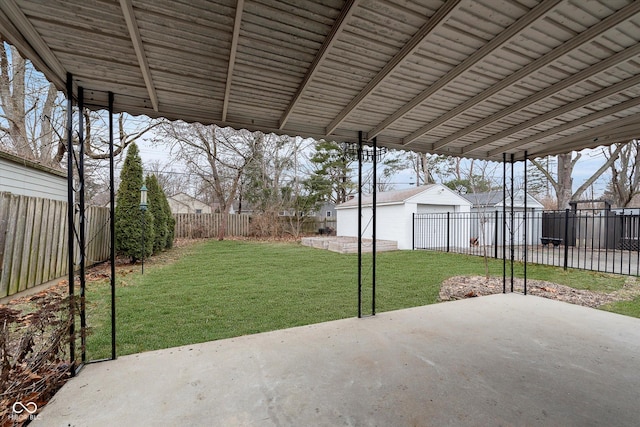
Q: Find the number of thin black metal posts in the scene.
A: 8